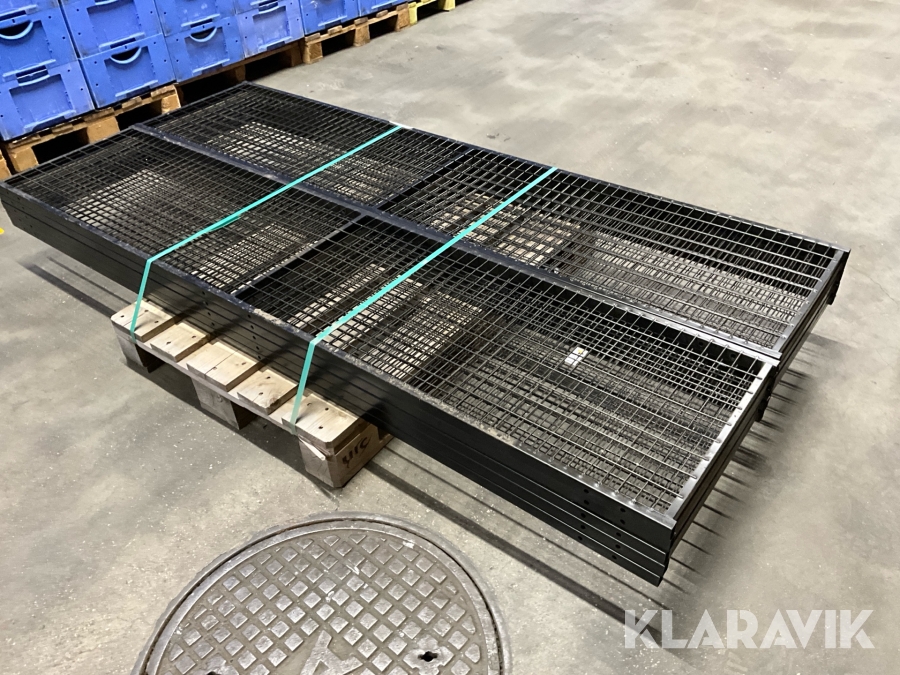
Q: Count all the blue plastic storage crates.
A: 11